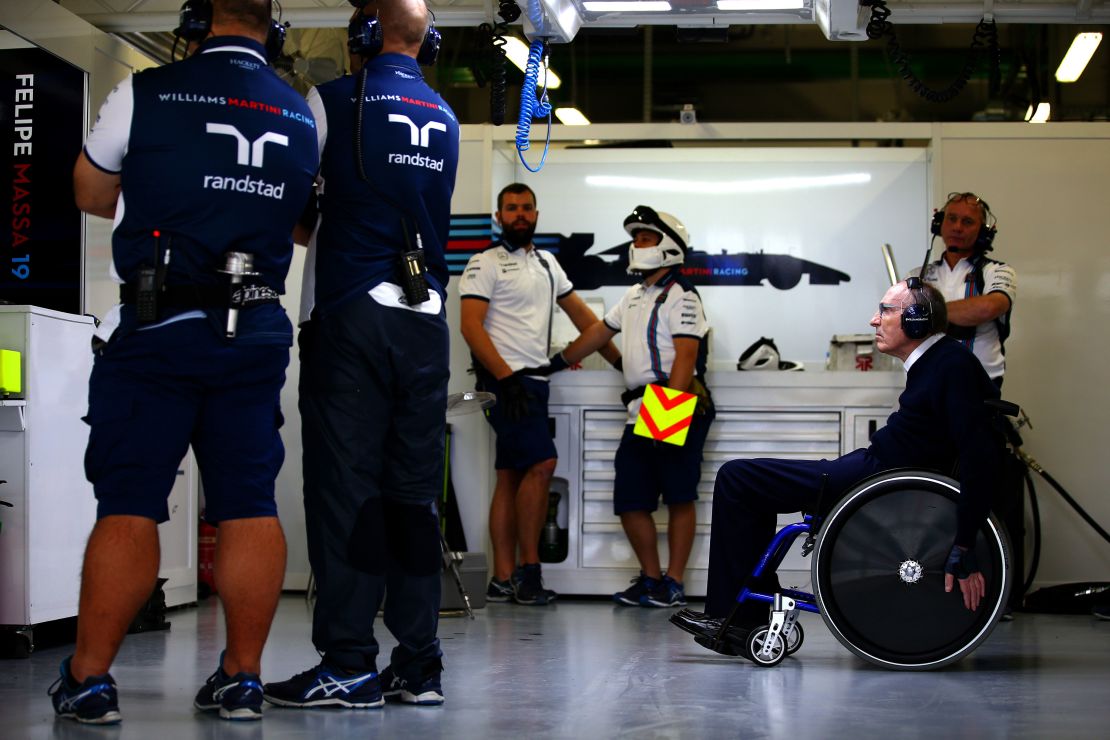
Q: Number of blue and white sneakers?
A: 8